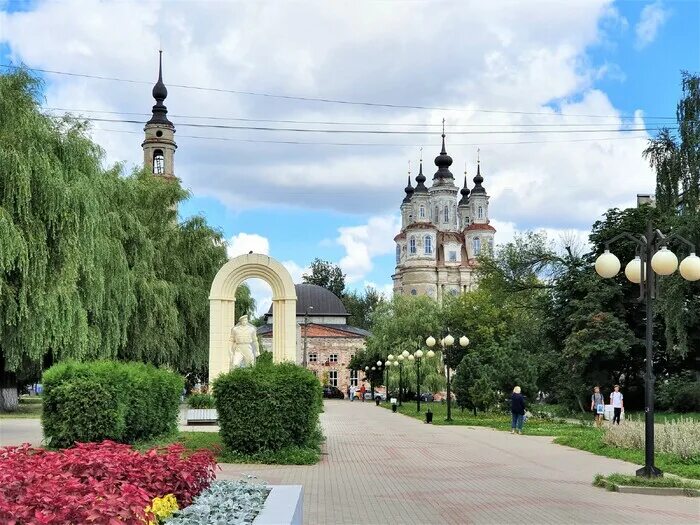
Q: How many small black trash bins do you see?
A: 3